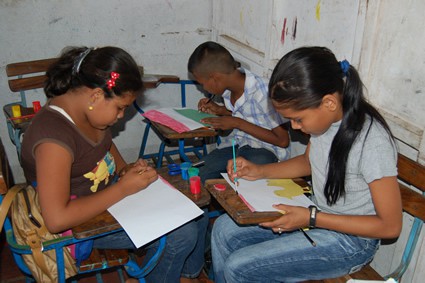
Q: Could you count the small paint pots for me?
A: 5